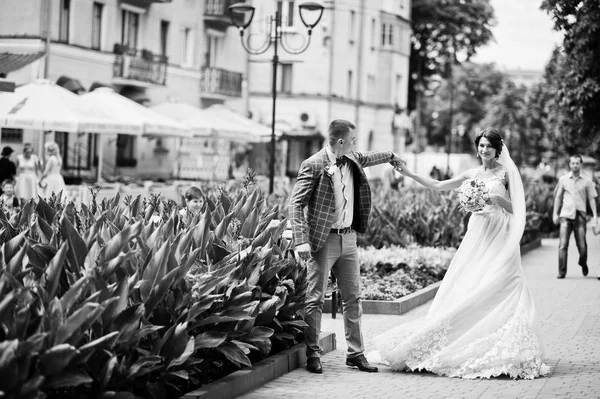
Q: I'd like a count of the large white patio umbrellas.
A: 4